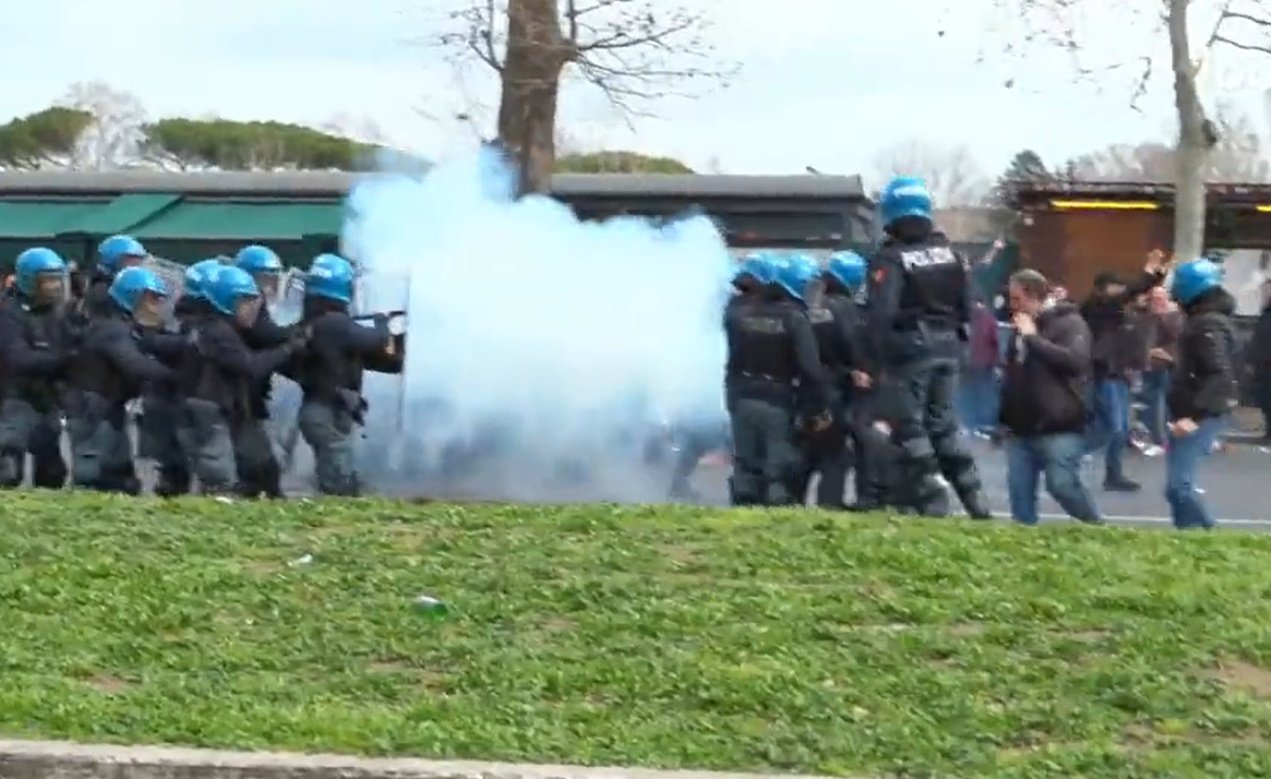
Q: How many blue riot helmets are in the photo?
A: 12